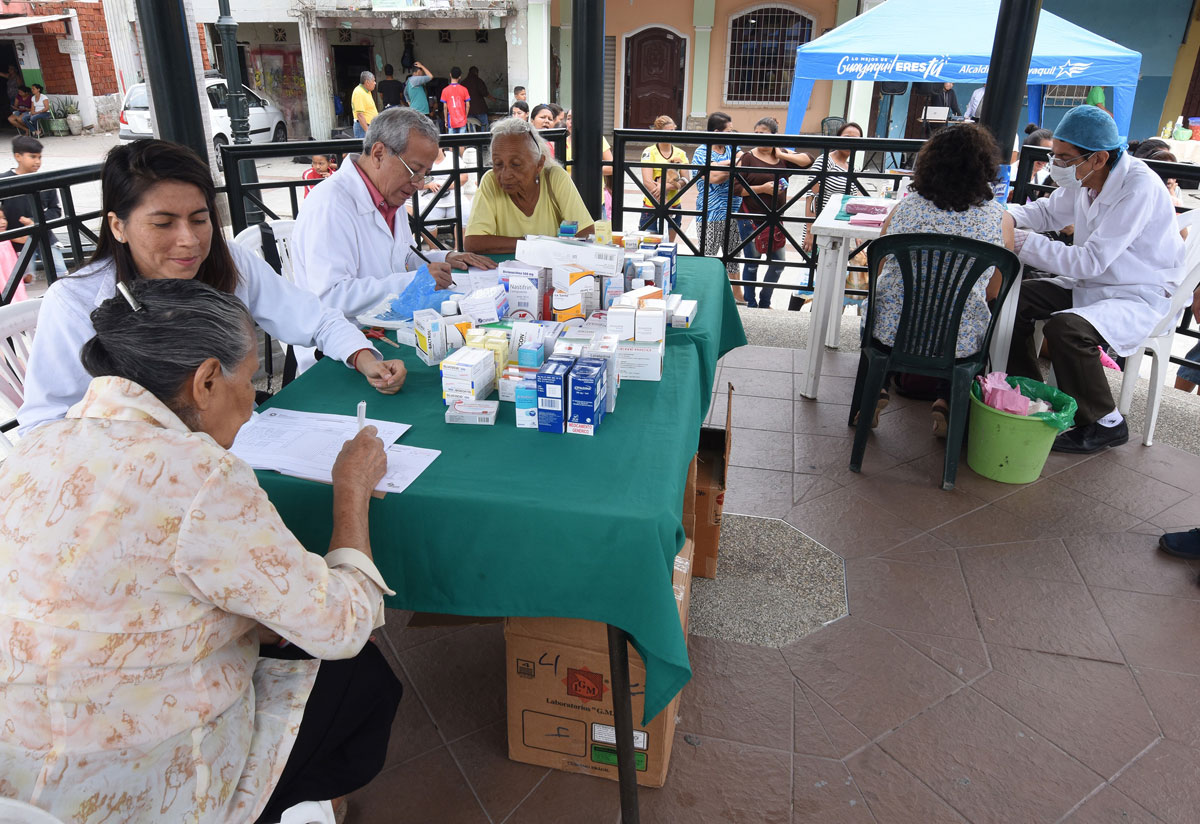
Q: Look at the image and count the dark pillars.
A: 3